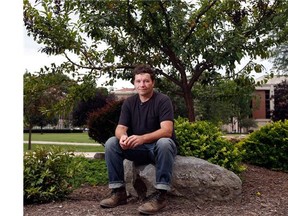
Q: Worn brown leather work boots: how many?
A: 2